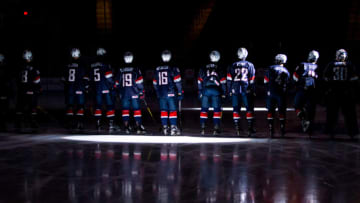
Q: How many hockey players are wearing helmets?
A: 11